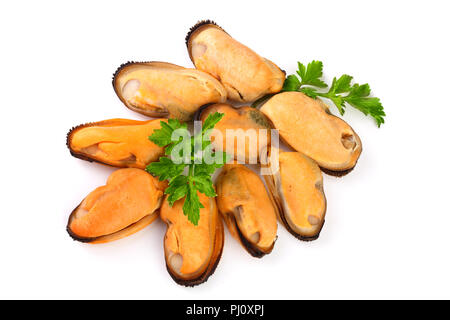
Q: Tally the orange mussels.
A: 9